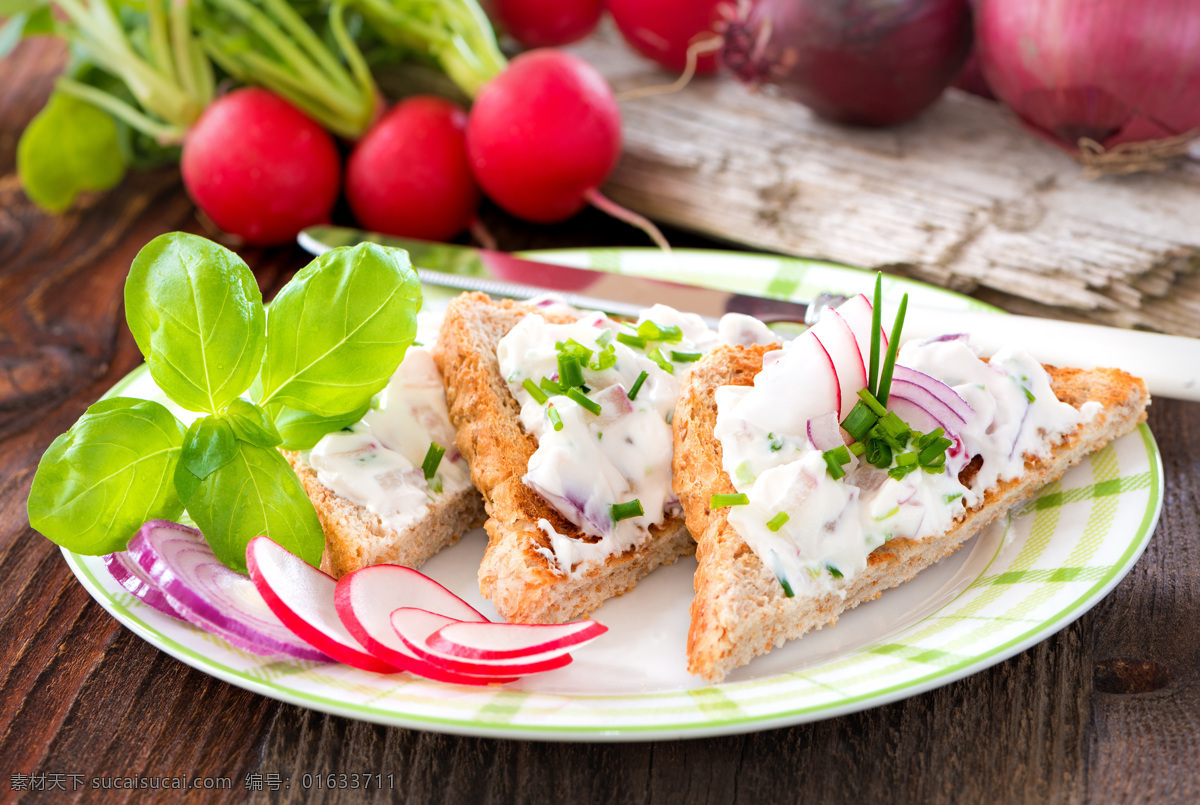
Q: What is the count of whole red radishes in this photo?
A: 5